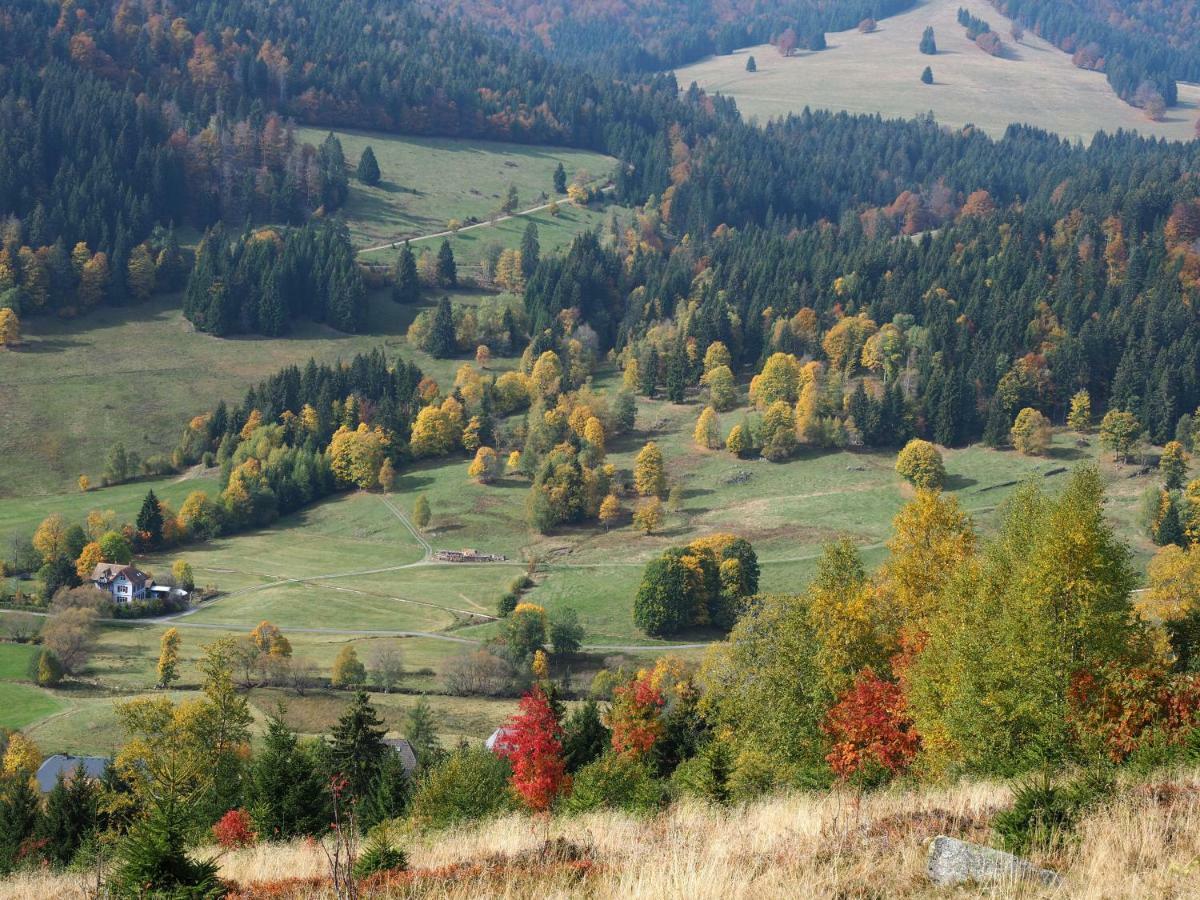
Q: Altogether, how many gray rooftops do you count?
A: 3